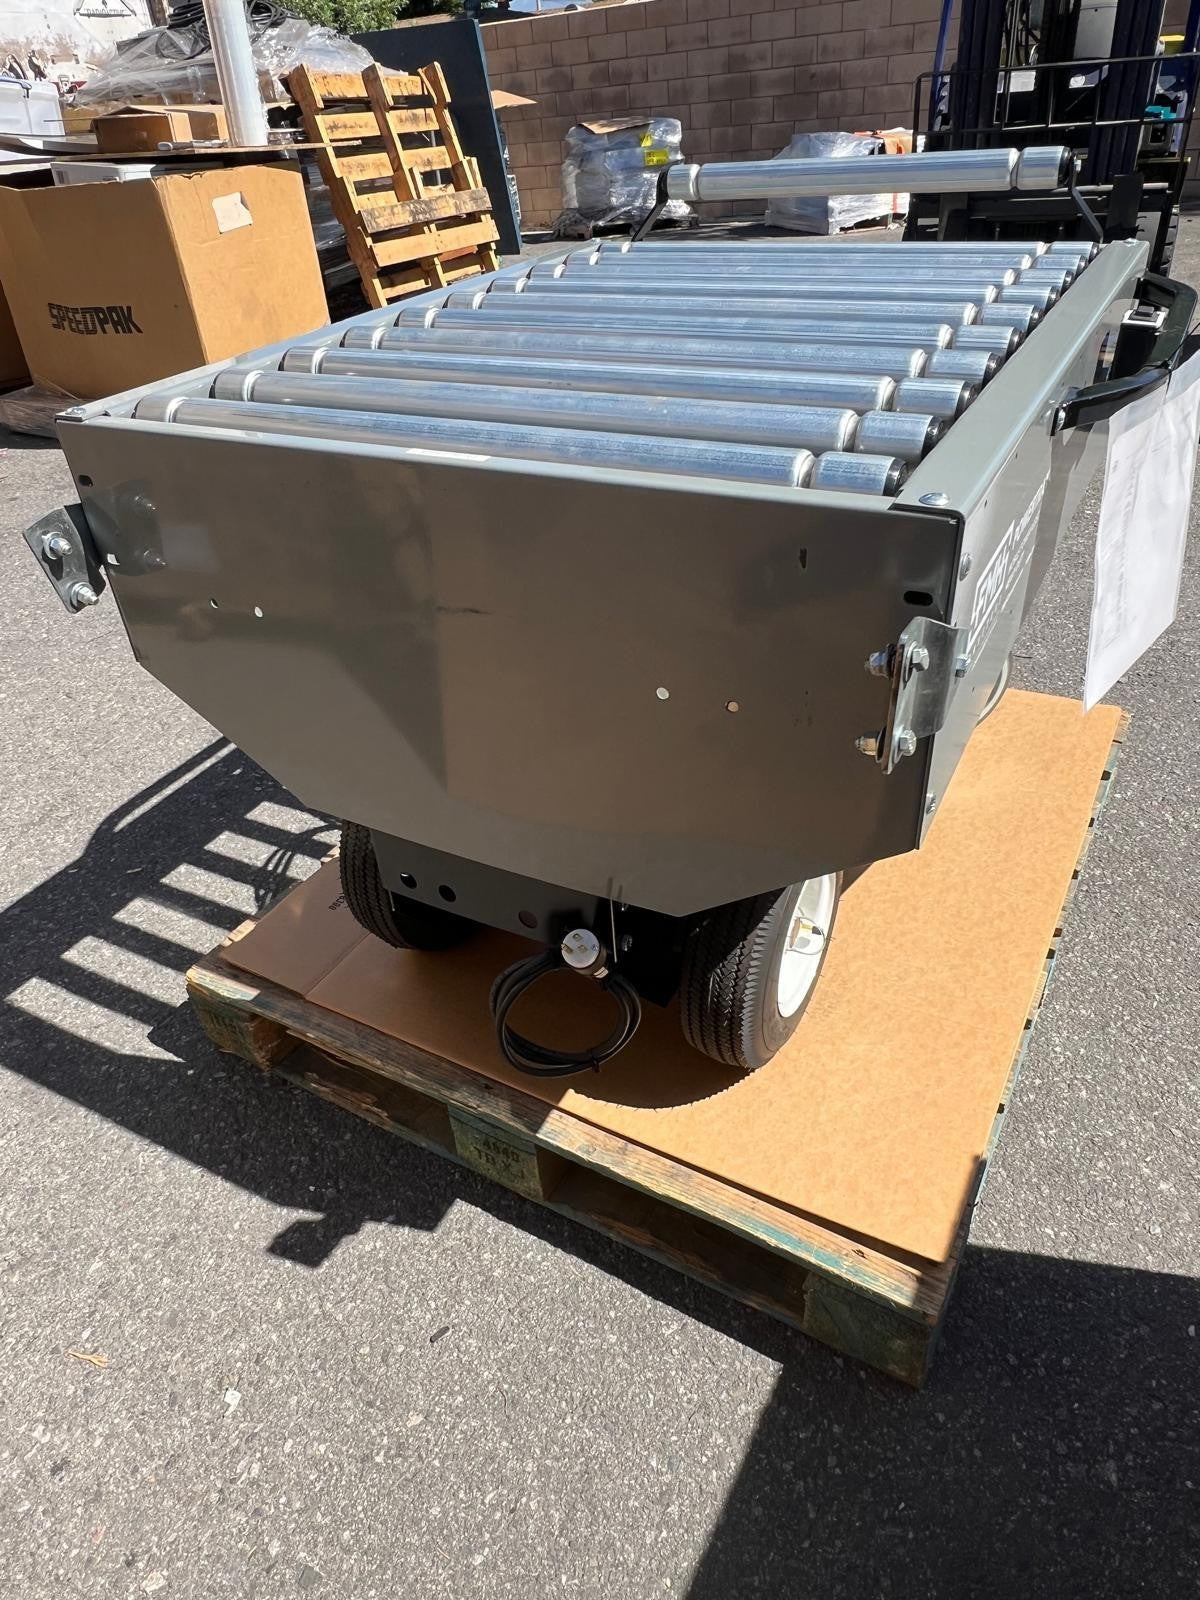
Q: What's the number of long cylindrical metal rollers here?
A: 11